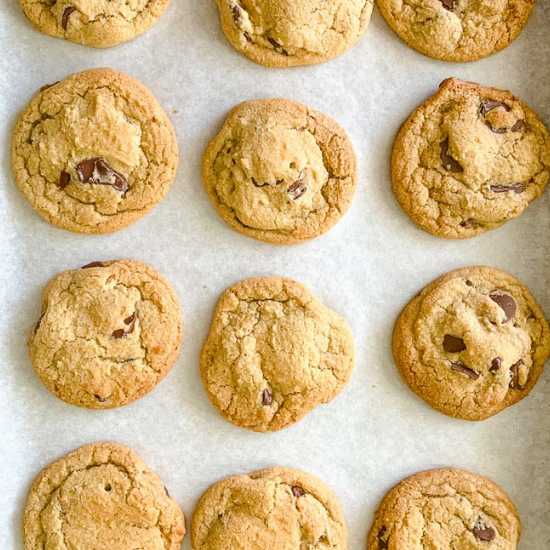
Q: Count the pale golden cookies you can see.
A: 12